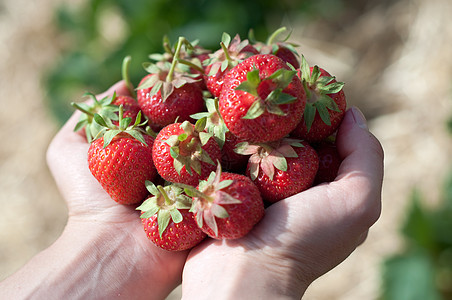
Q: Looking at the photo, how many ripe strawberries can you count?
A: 14